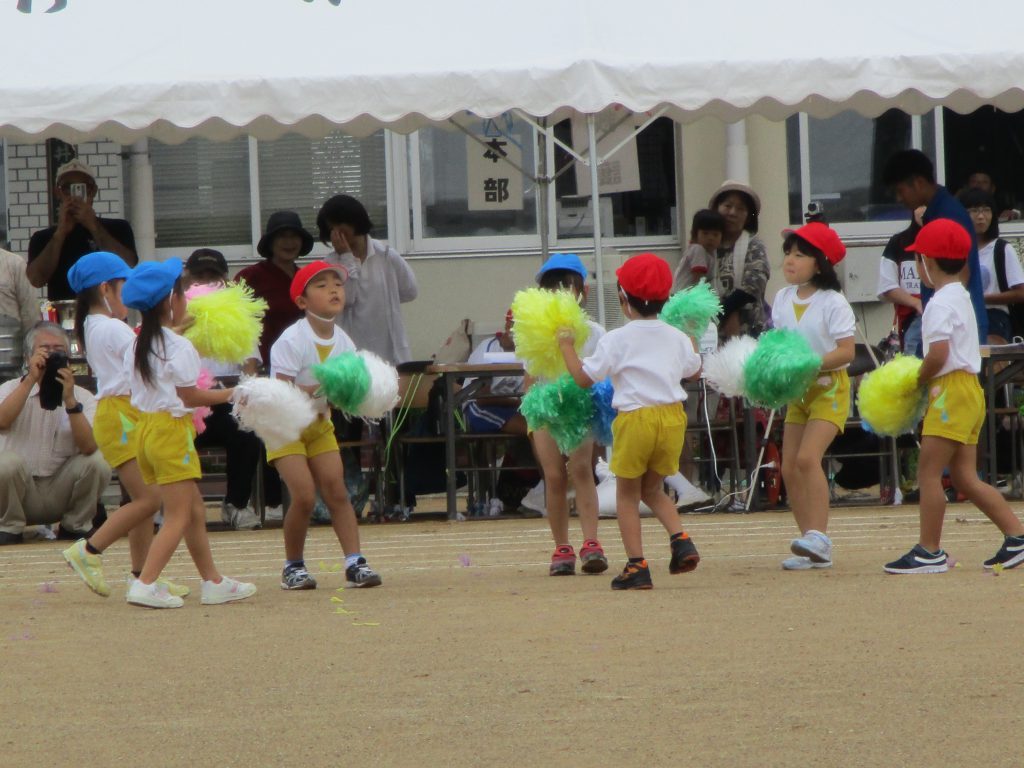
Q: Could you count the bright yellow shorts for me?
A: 6